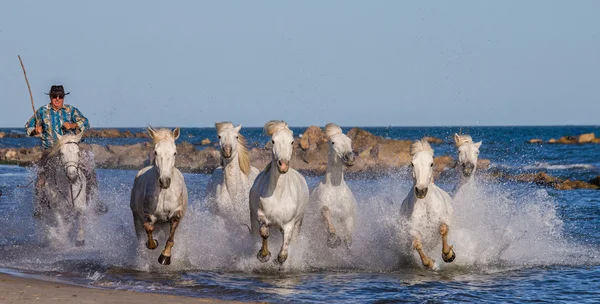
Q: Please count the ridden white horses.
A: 1